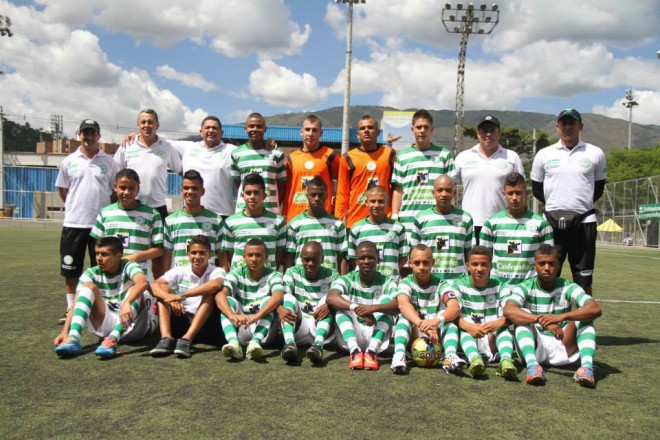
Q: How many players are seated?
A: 8